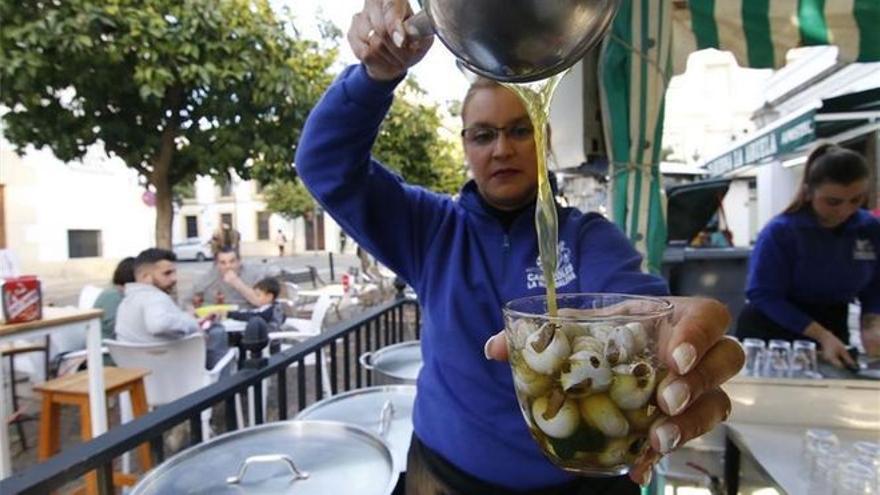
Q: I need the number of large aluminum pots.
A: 3